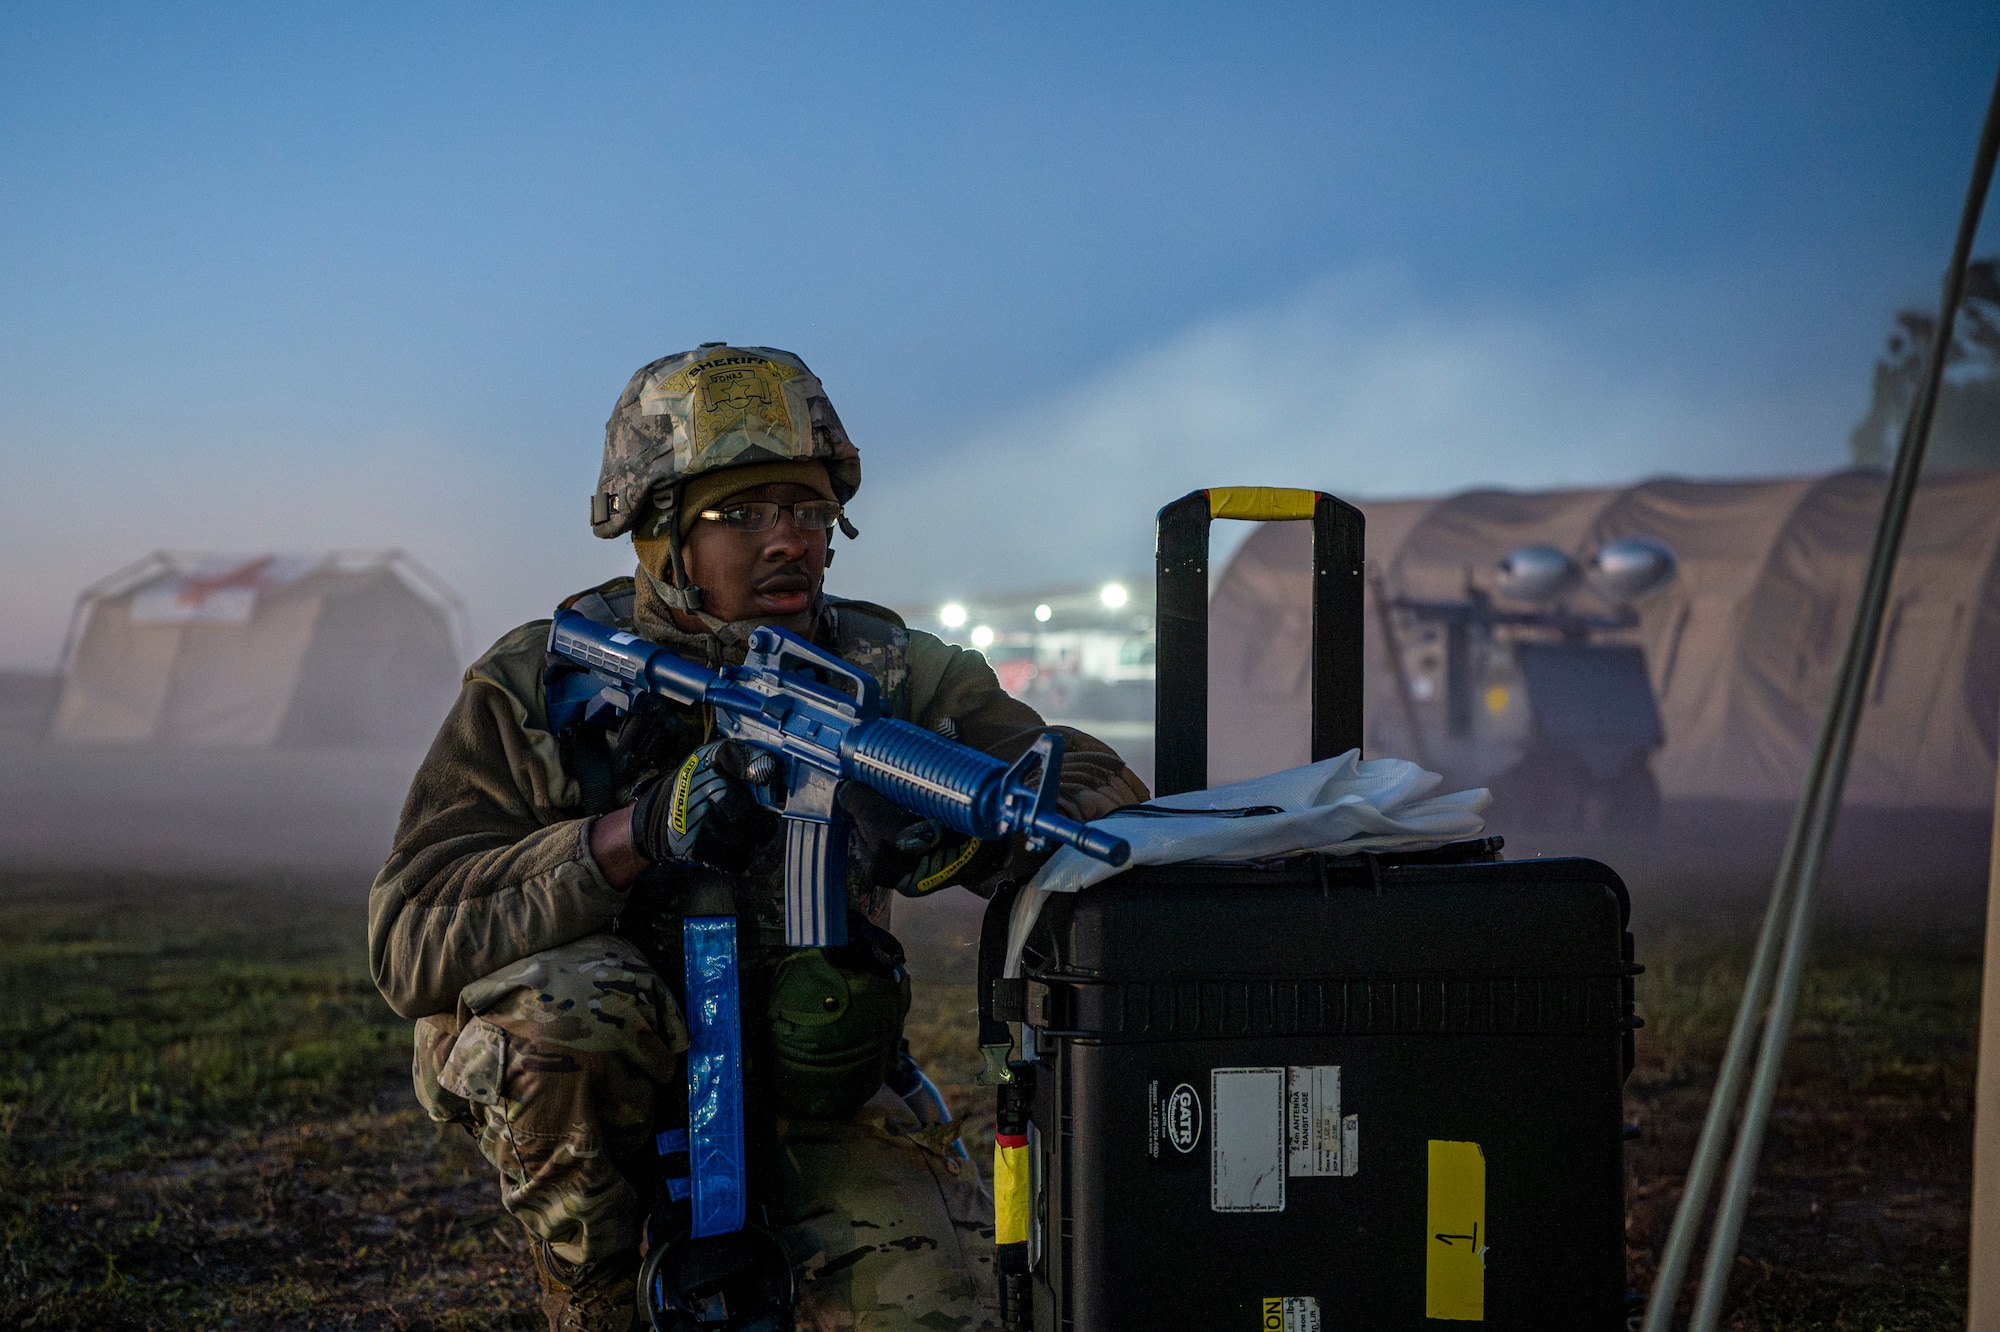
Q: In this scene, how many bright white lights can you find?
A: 4